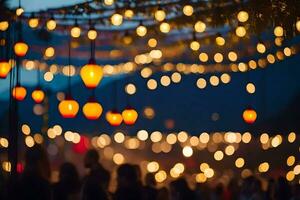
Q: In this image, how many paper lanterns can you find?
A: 10